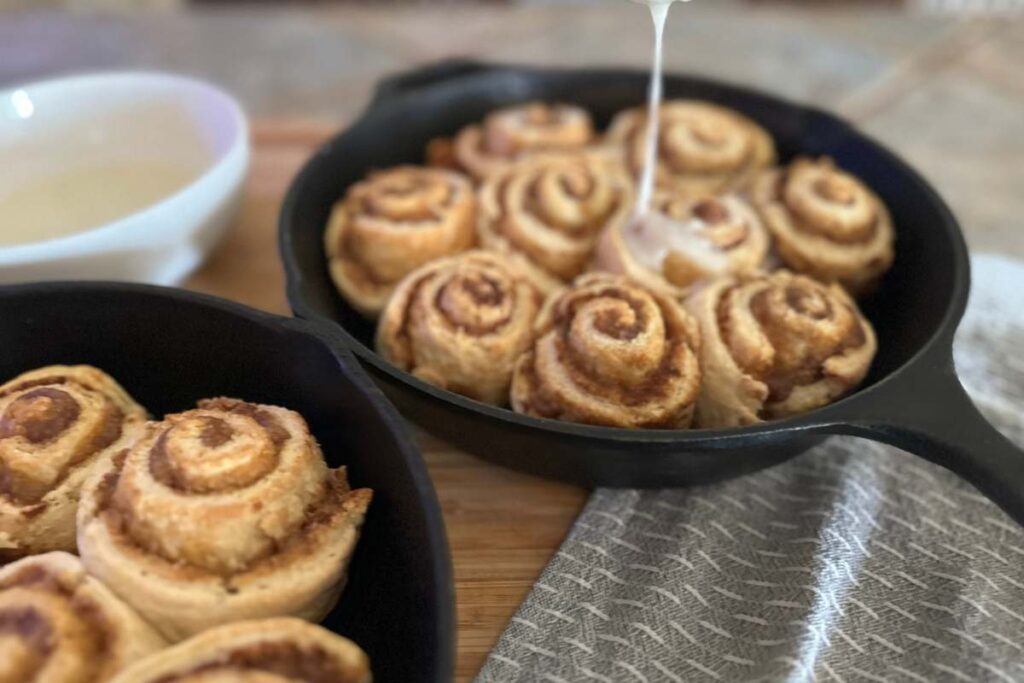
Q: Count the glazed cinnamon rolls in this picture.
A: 1